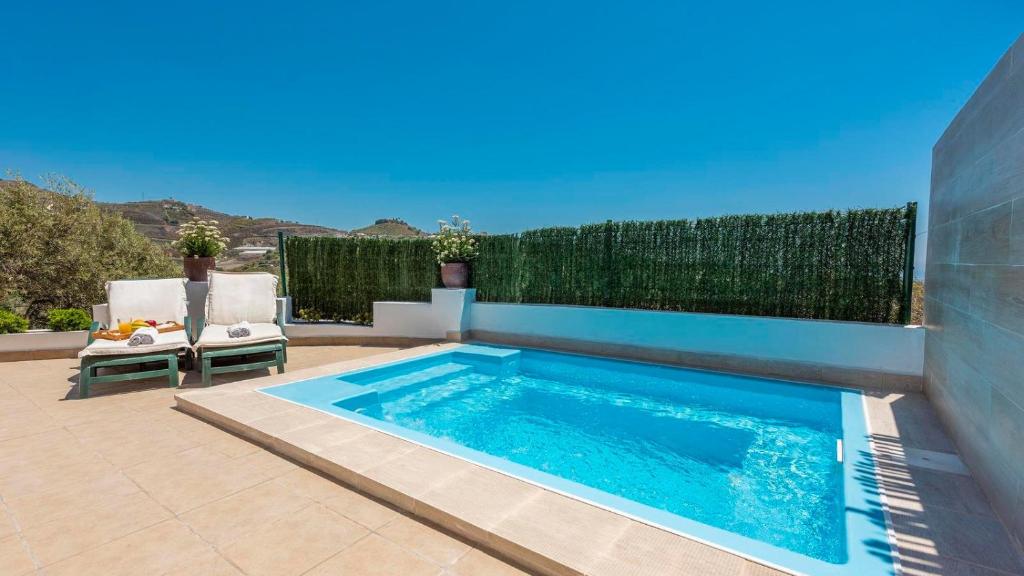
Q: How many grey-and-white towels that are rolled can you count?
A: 2